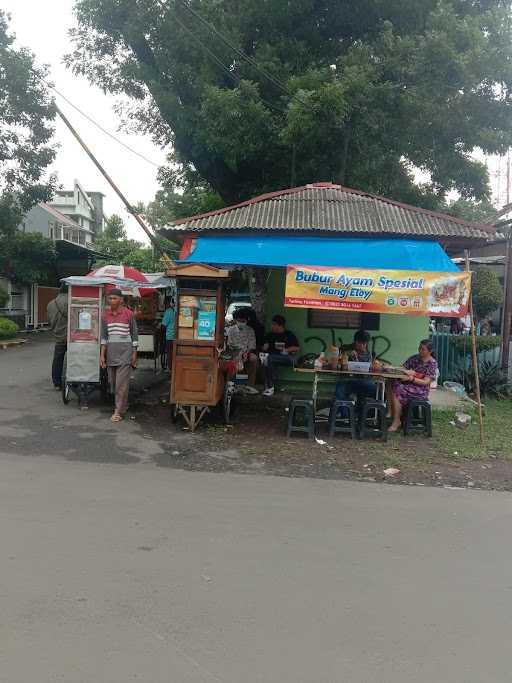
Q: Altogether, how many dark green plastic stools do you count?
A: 4